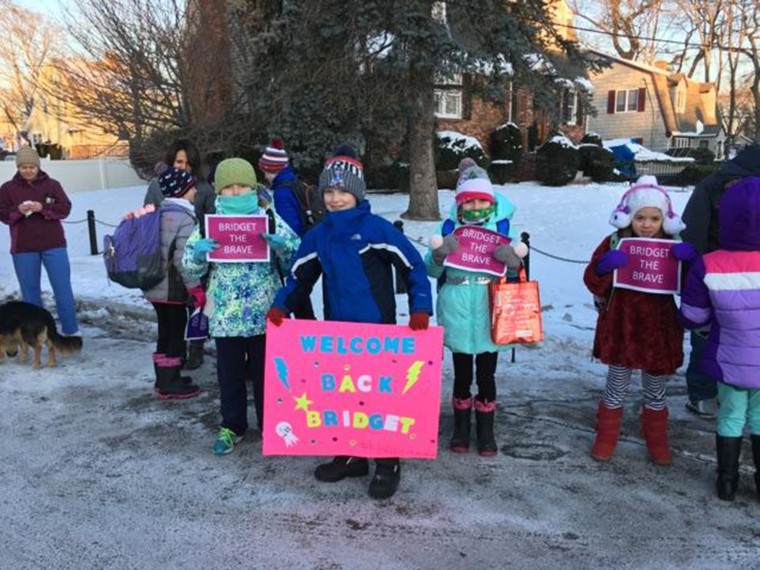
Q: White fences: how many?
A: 1